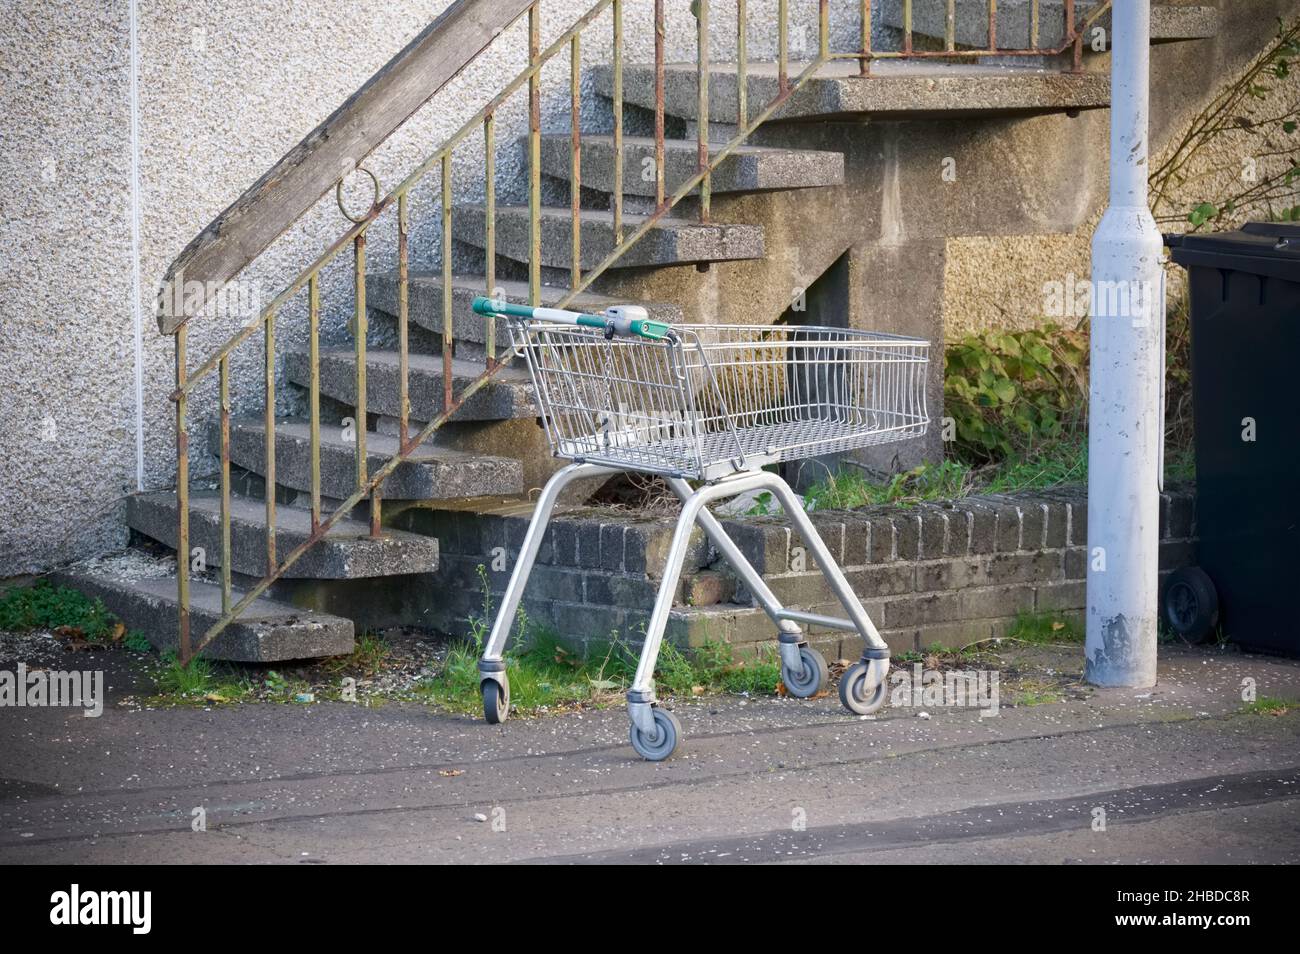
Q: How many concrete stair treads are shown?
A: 9